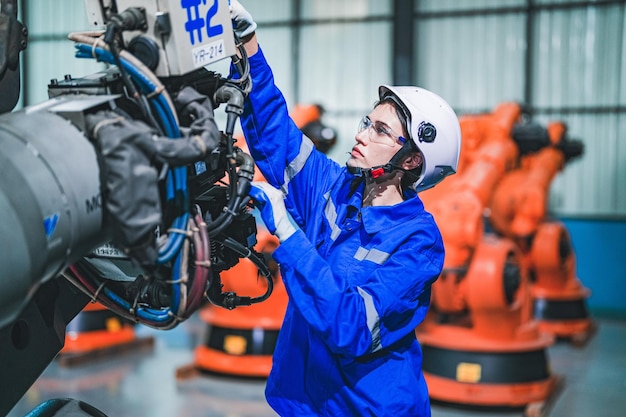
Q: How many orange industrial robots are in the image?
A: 4